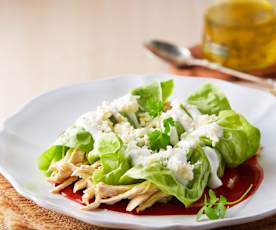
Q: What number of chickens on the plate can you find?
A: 0